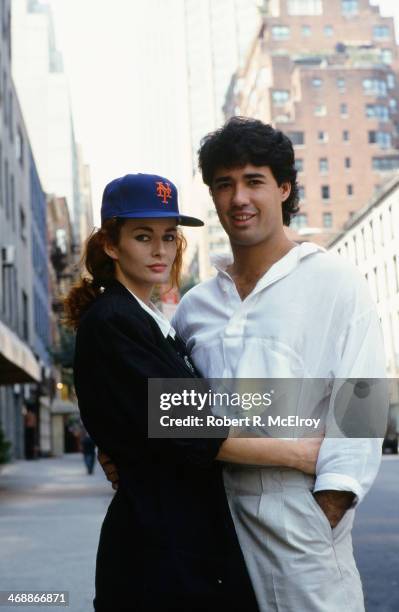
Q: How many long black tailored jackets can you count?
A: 1